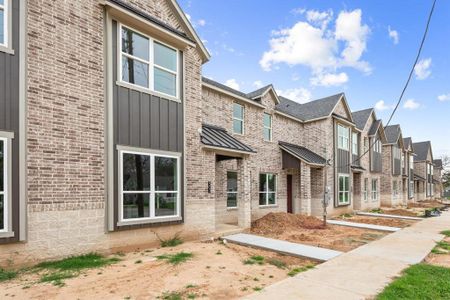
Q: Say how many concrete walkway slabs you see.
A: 3